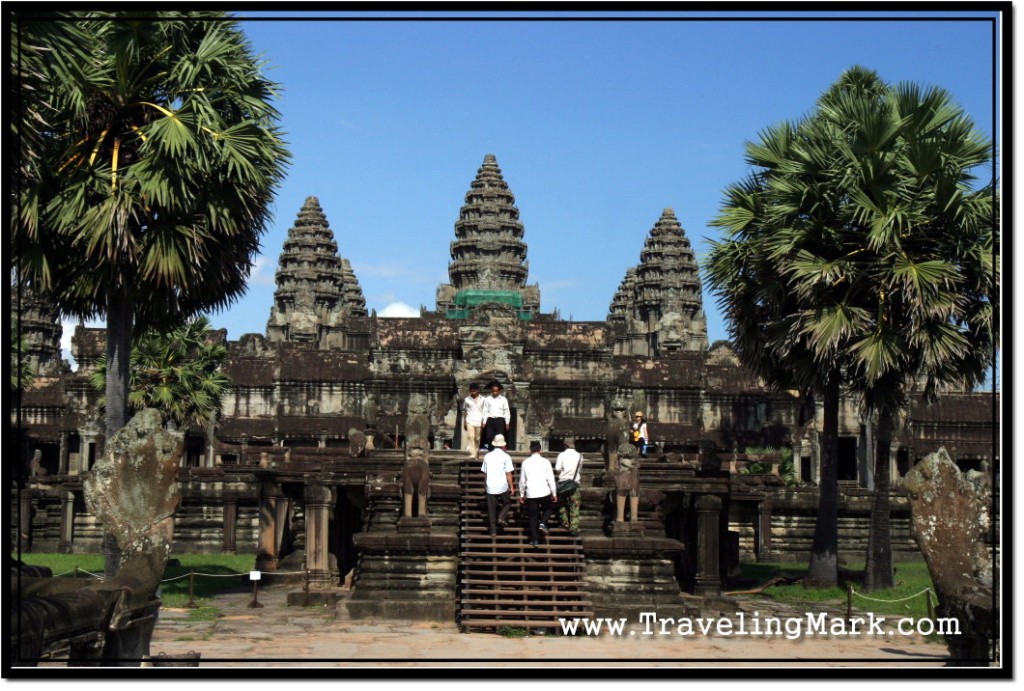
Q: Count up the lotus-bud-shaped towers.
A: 5